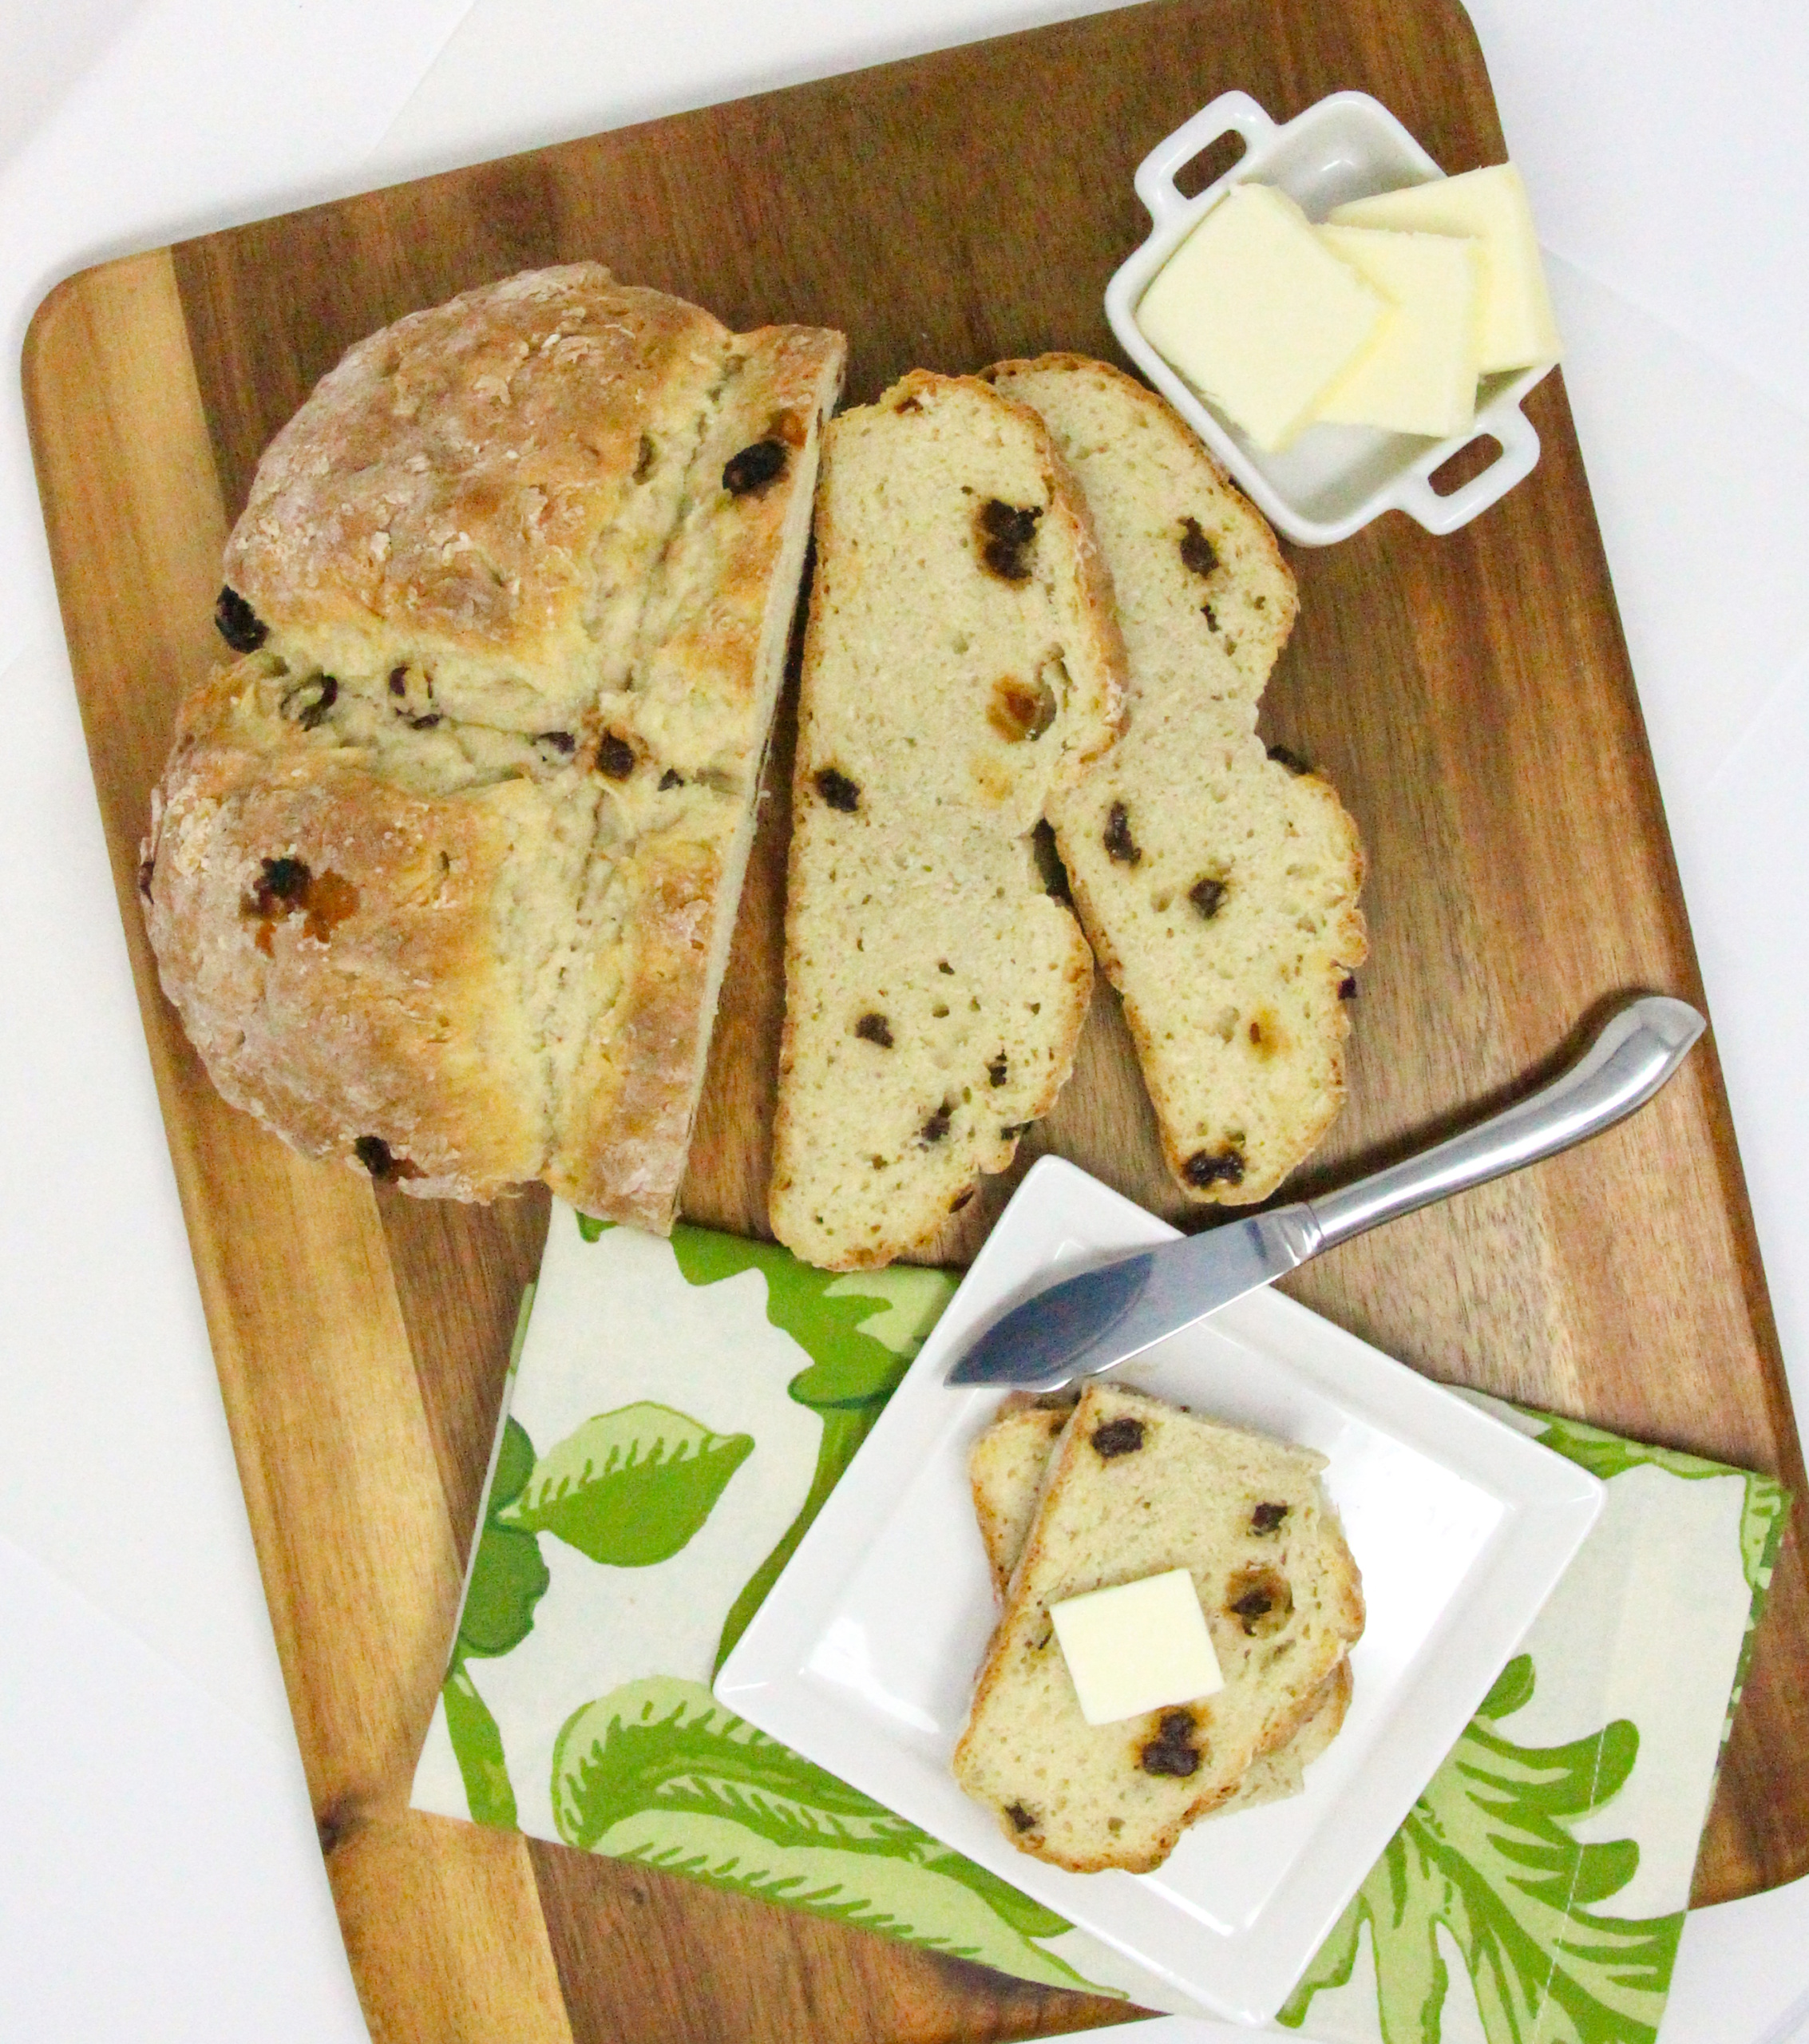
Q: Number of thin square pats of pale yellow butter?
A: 4